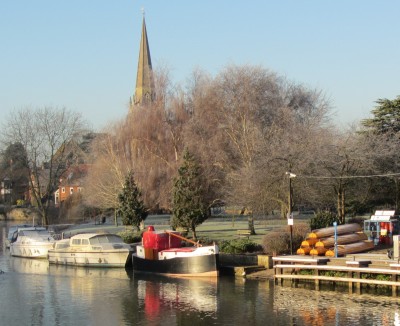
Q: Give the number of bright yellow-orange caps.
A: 6